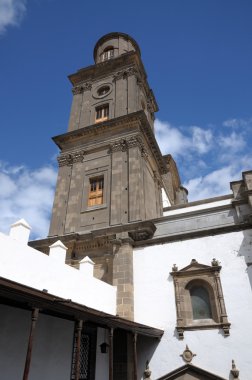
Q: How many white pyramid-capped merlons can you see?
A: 3